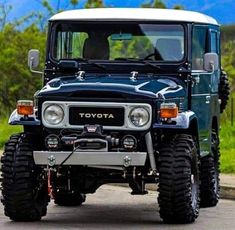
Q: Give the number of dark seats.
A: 2